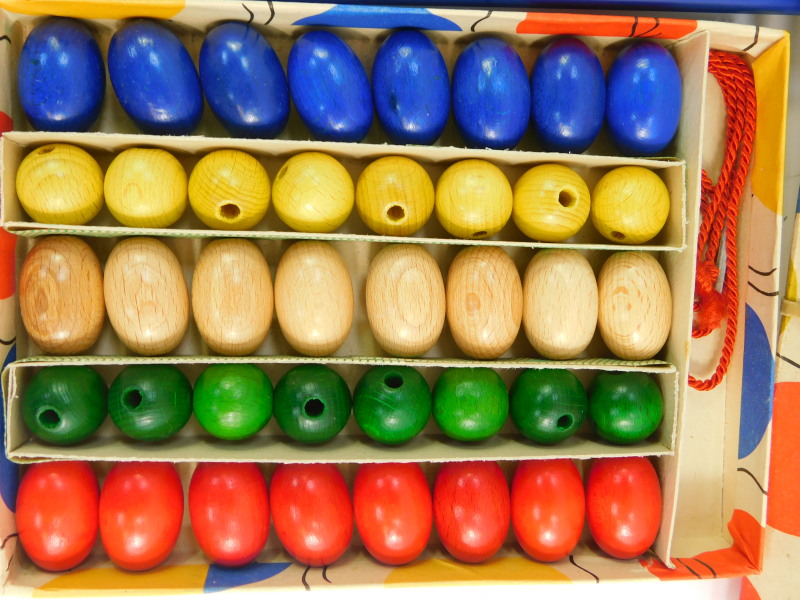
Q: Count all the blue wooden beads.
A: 8